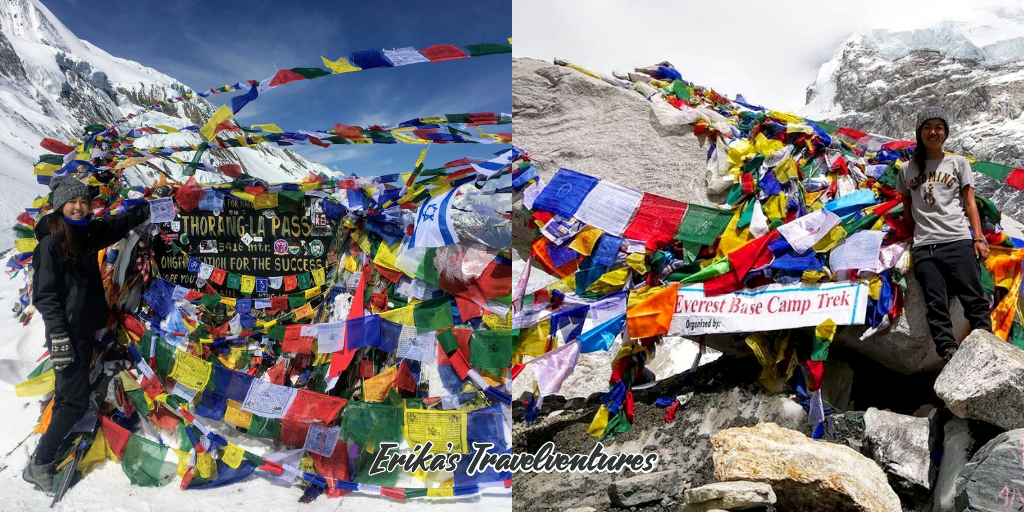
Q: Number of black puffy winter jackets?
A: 1